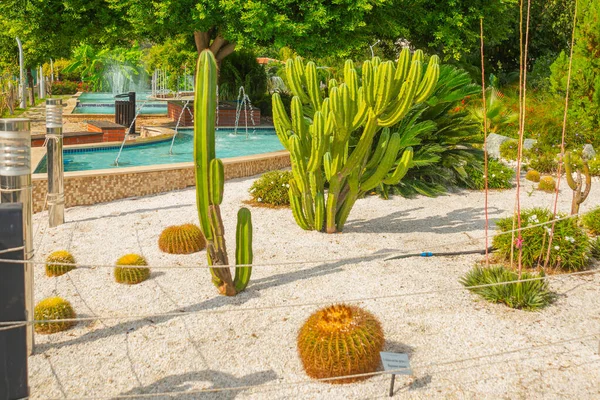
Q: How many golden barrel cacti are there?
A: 7